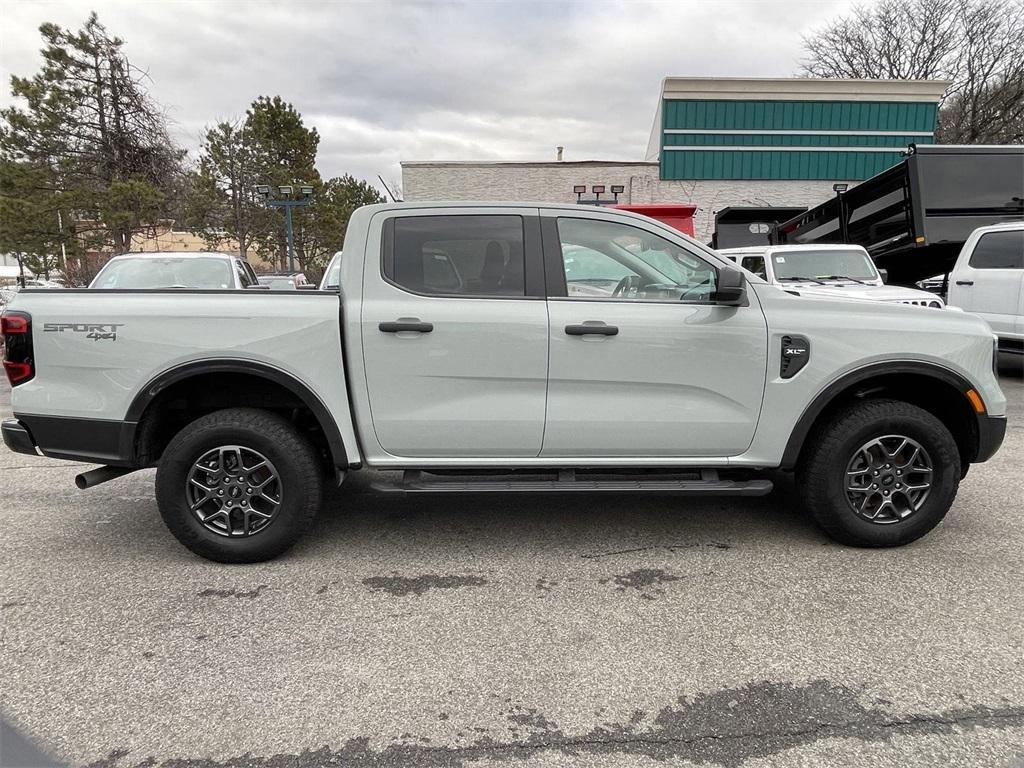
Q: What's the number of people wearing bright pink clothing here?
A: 0